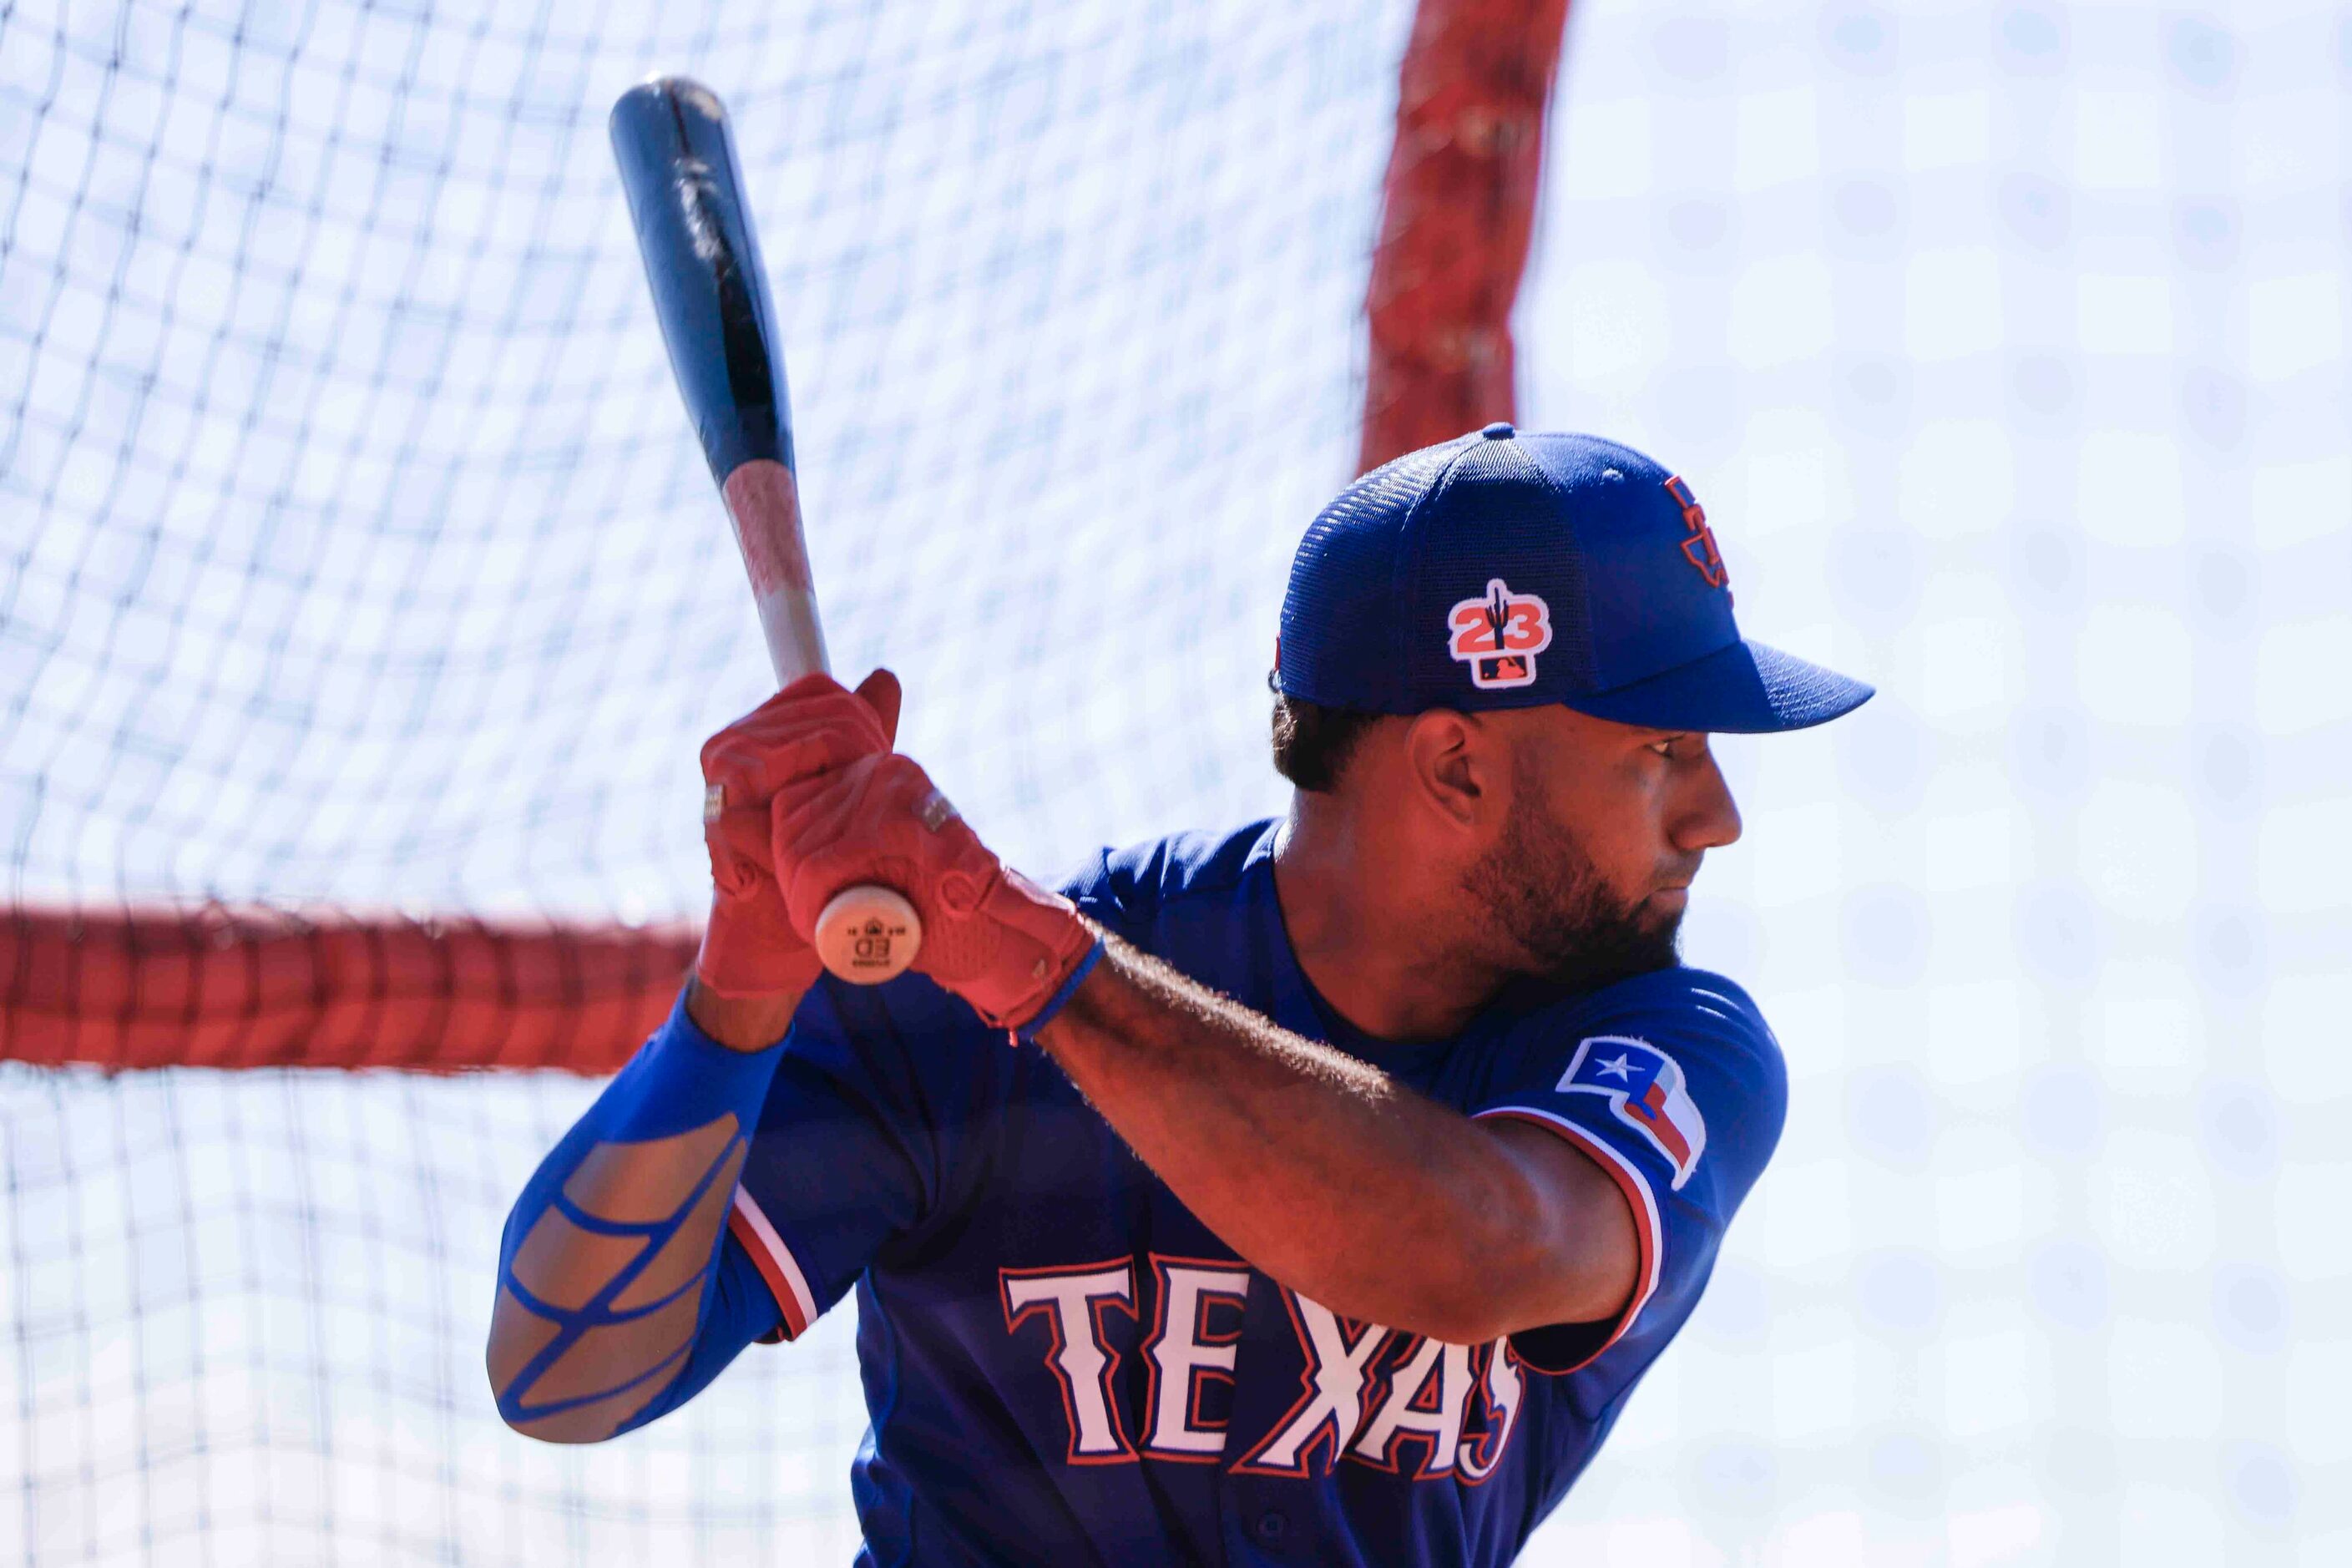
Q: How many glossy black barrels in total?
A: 1